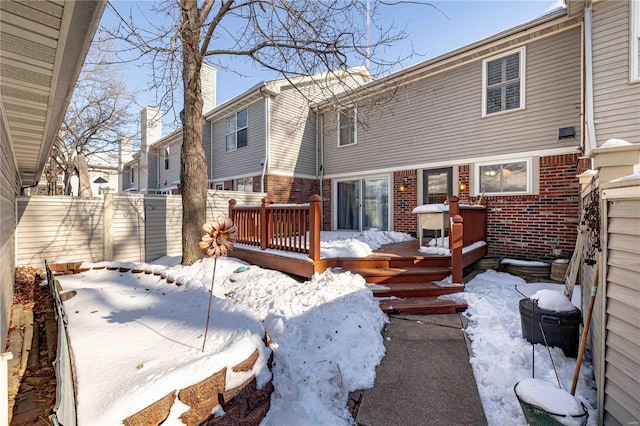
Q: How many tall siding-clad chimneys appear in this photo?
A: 3